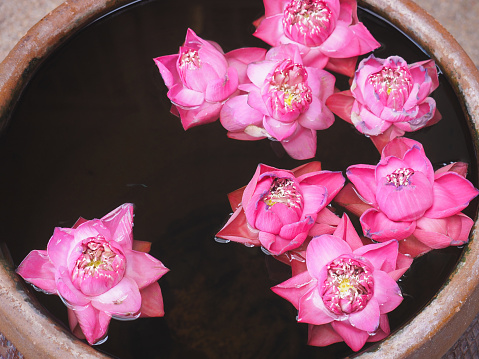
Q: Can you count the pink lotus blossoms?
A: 8